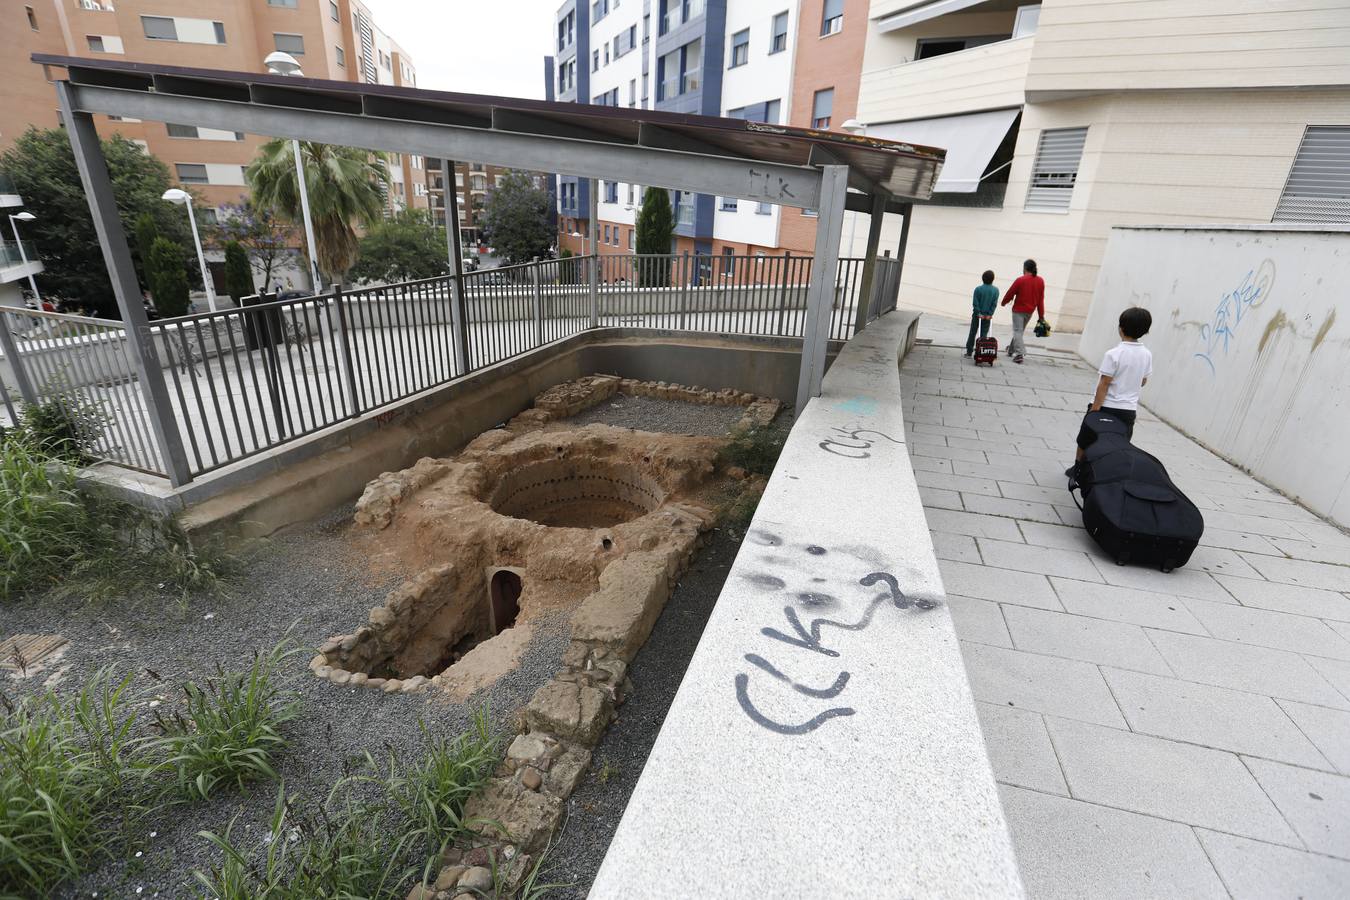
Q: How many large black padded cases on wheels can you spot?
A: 1